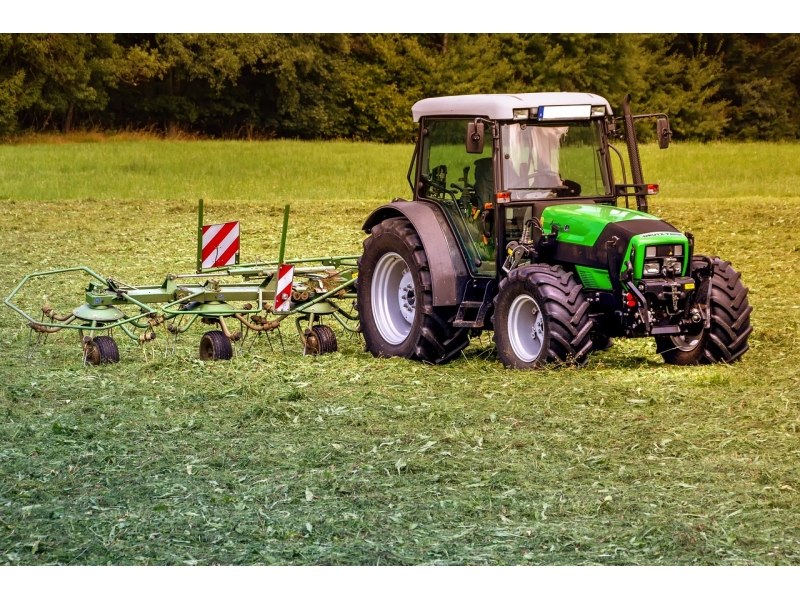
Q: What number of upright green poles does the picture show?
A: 2